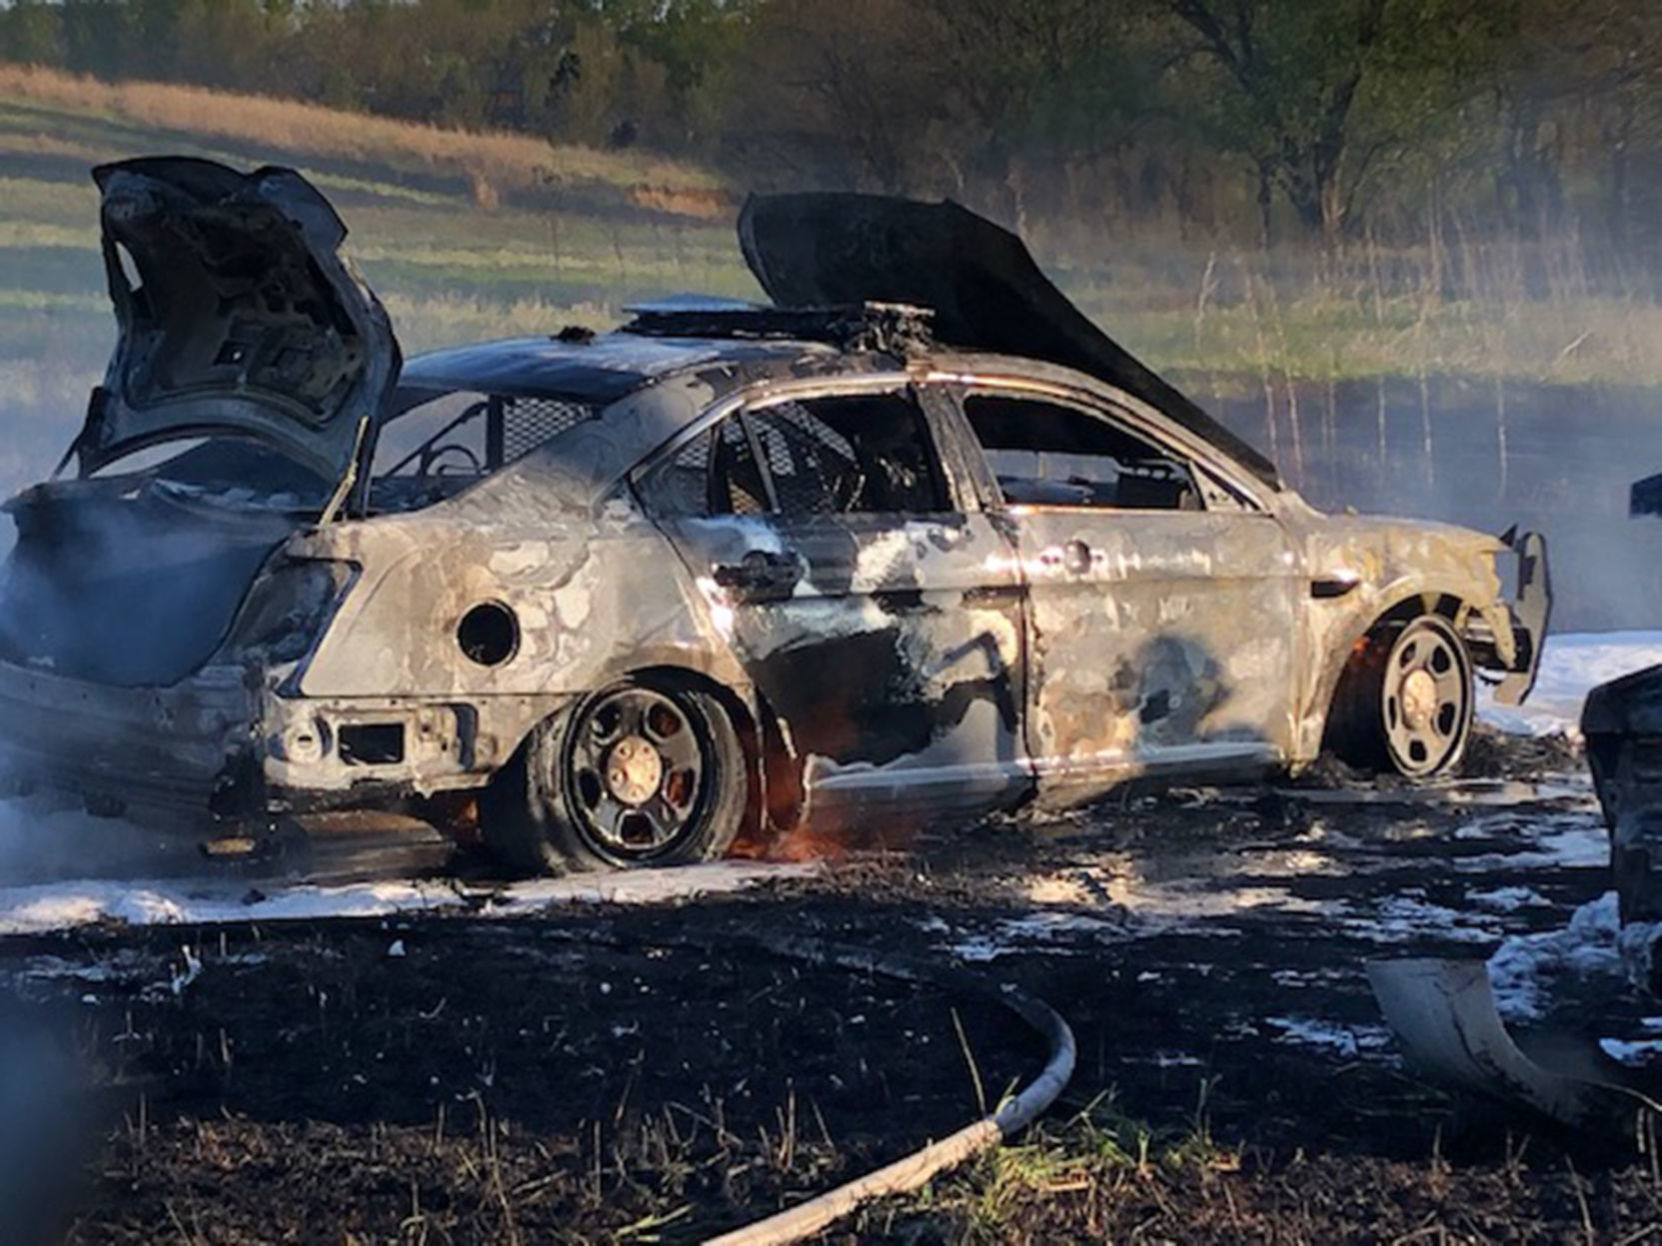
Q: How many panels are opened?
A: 2